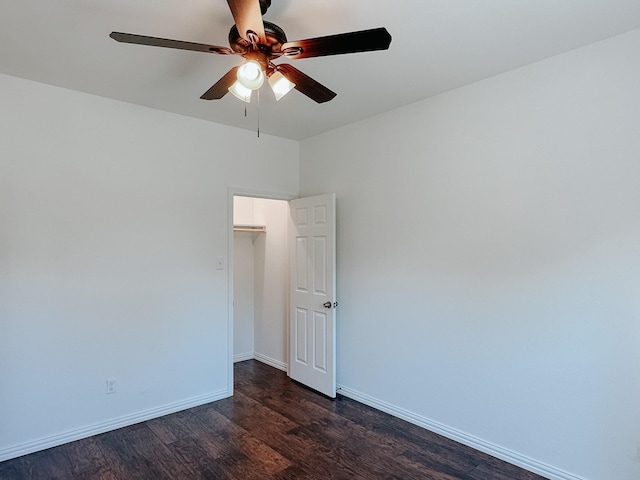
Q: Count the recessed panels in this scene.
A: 6